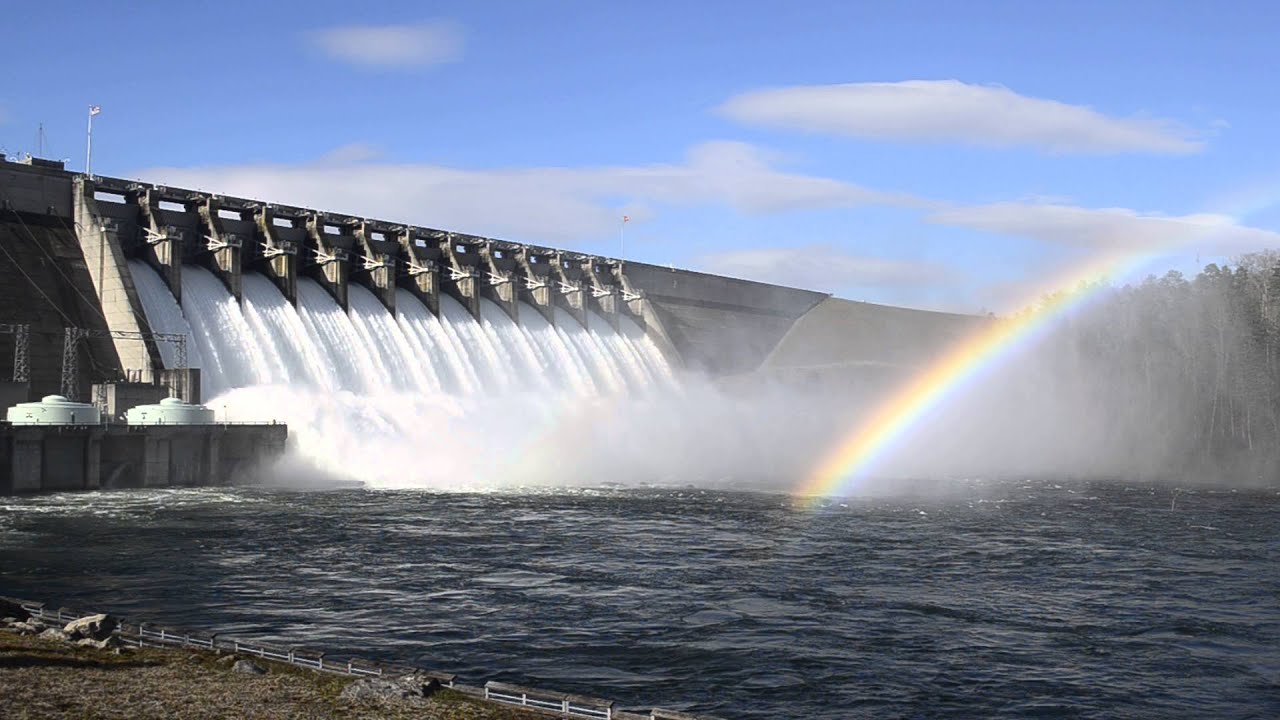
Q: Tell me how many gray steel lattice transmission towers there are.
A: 3